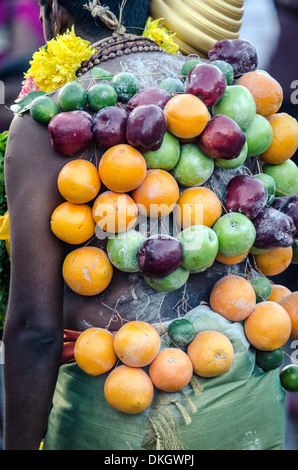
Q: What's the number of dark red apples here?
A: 11